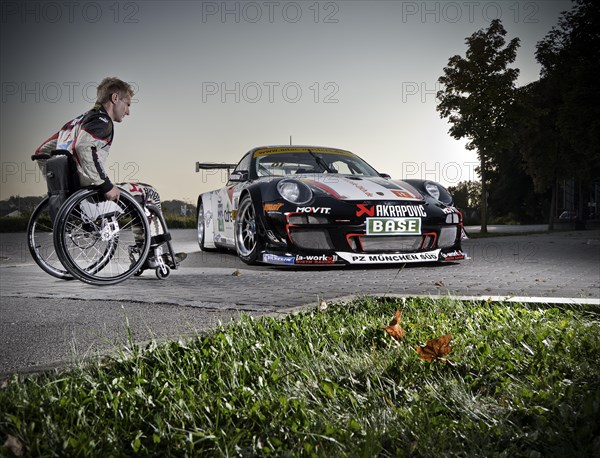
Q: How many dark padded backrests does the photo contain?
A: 1